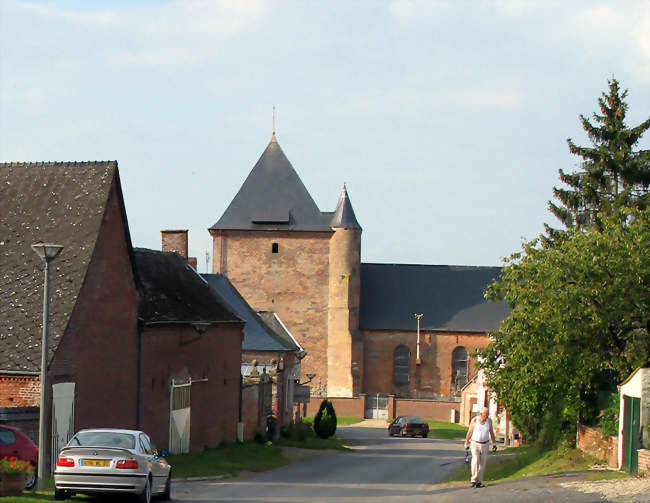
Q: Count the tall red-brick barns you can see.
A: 2